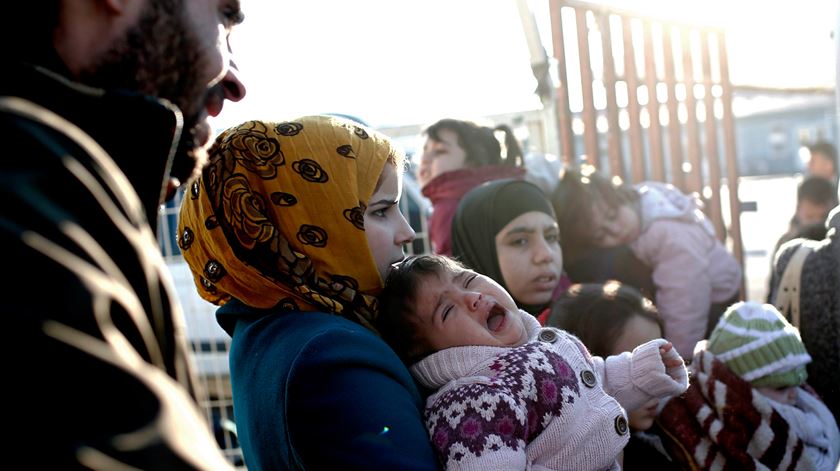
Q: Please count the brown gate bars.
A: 9